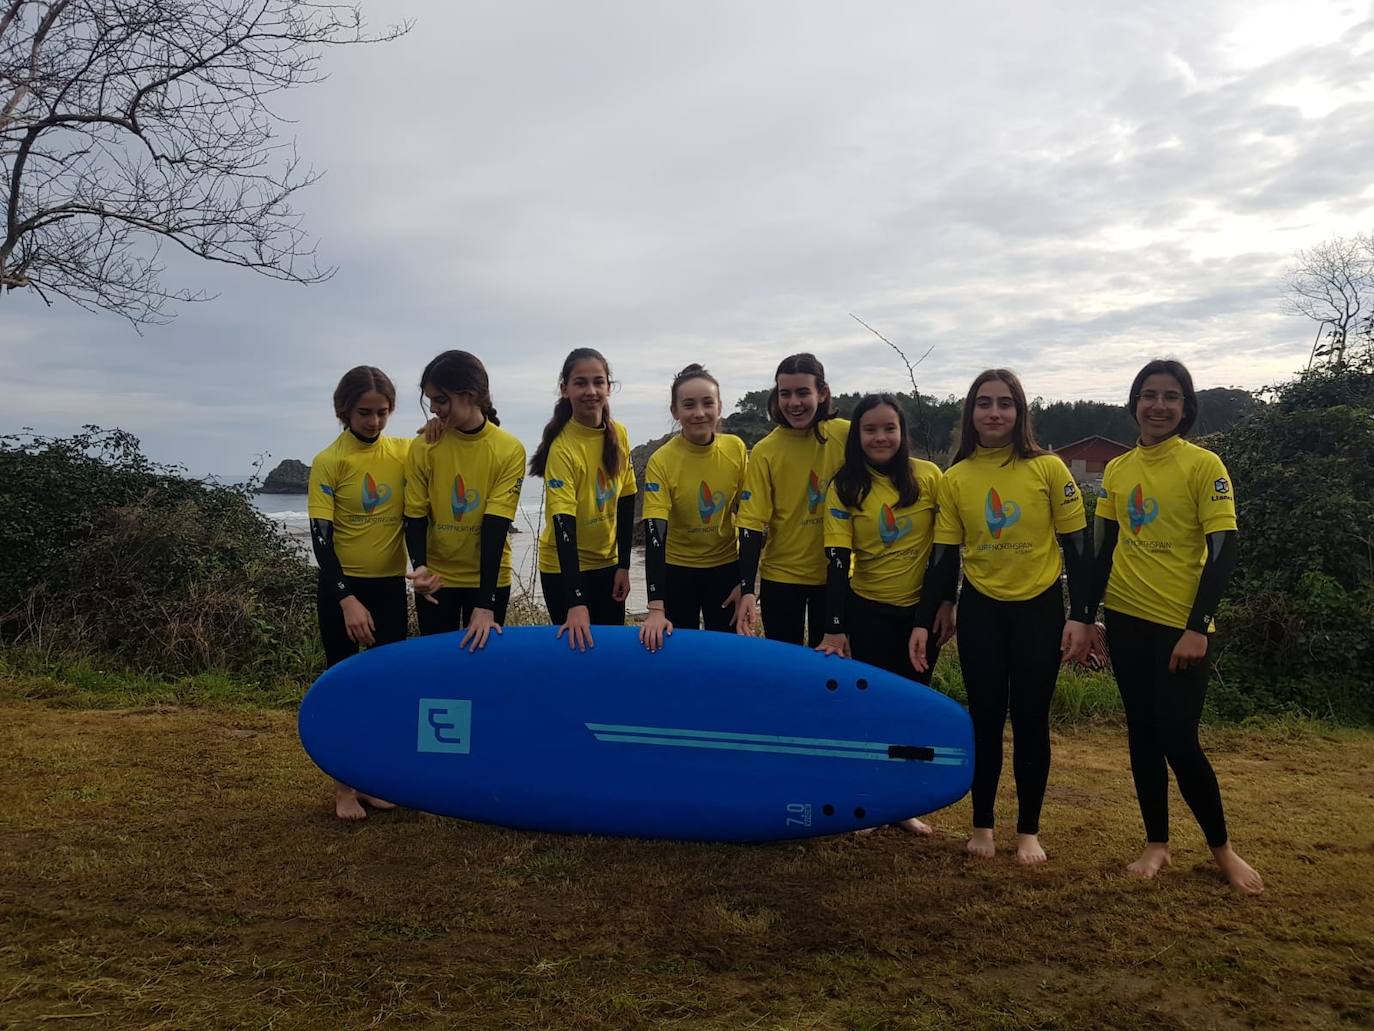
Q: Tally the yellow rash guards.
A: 8